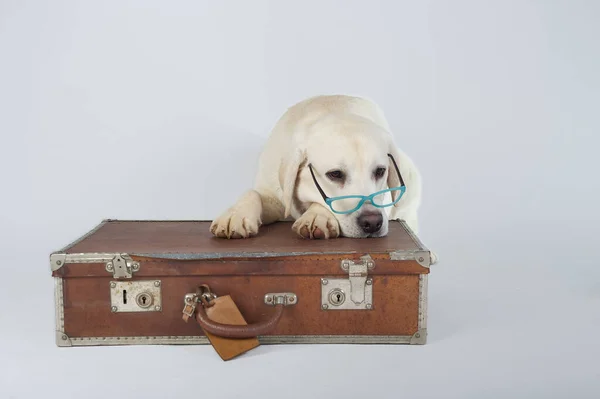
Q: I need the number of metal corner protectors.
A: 4